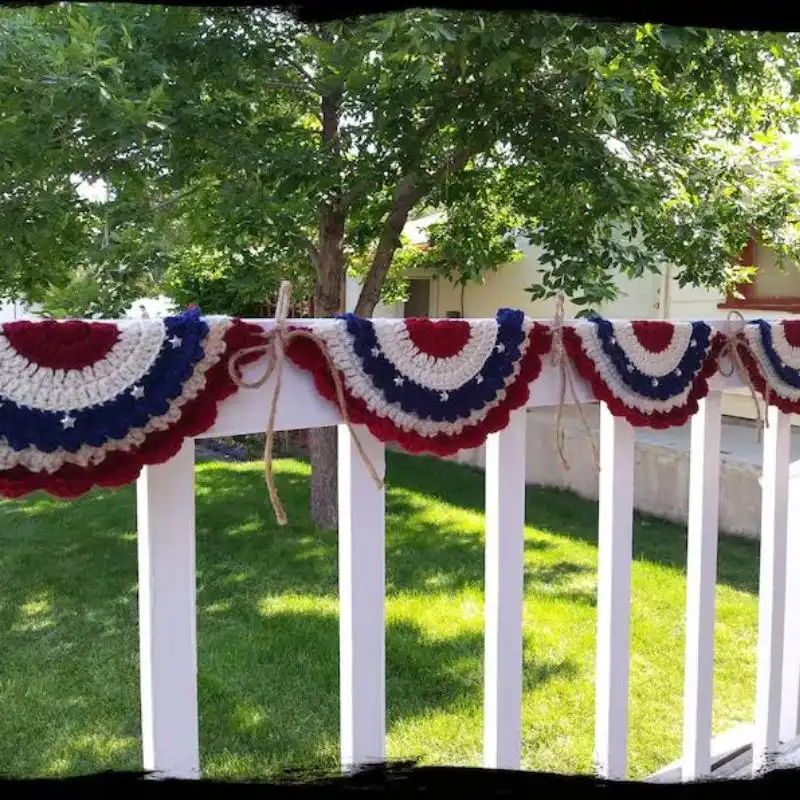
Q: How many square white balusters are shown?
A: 6